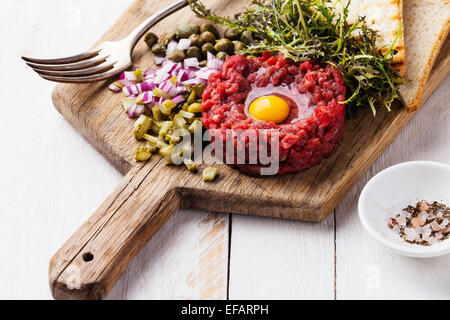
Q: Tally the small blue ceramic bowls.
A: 0